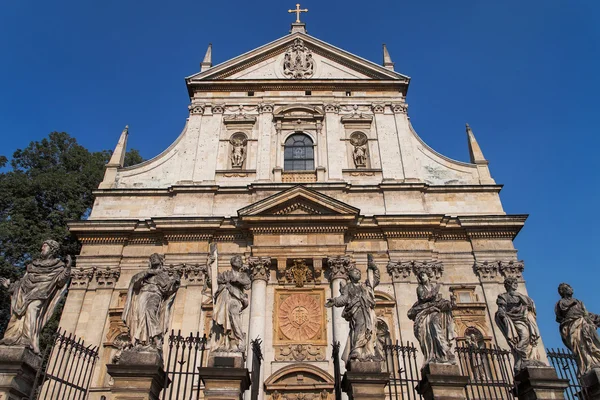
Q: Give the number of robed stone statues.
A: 7